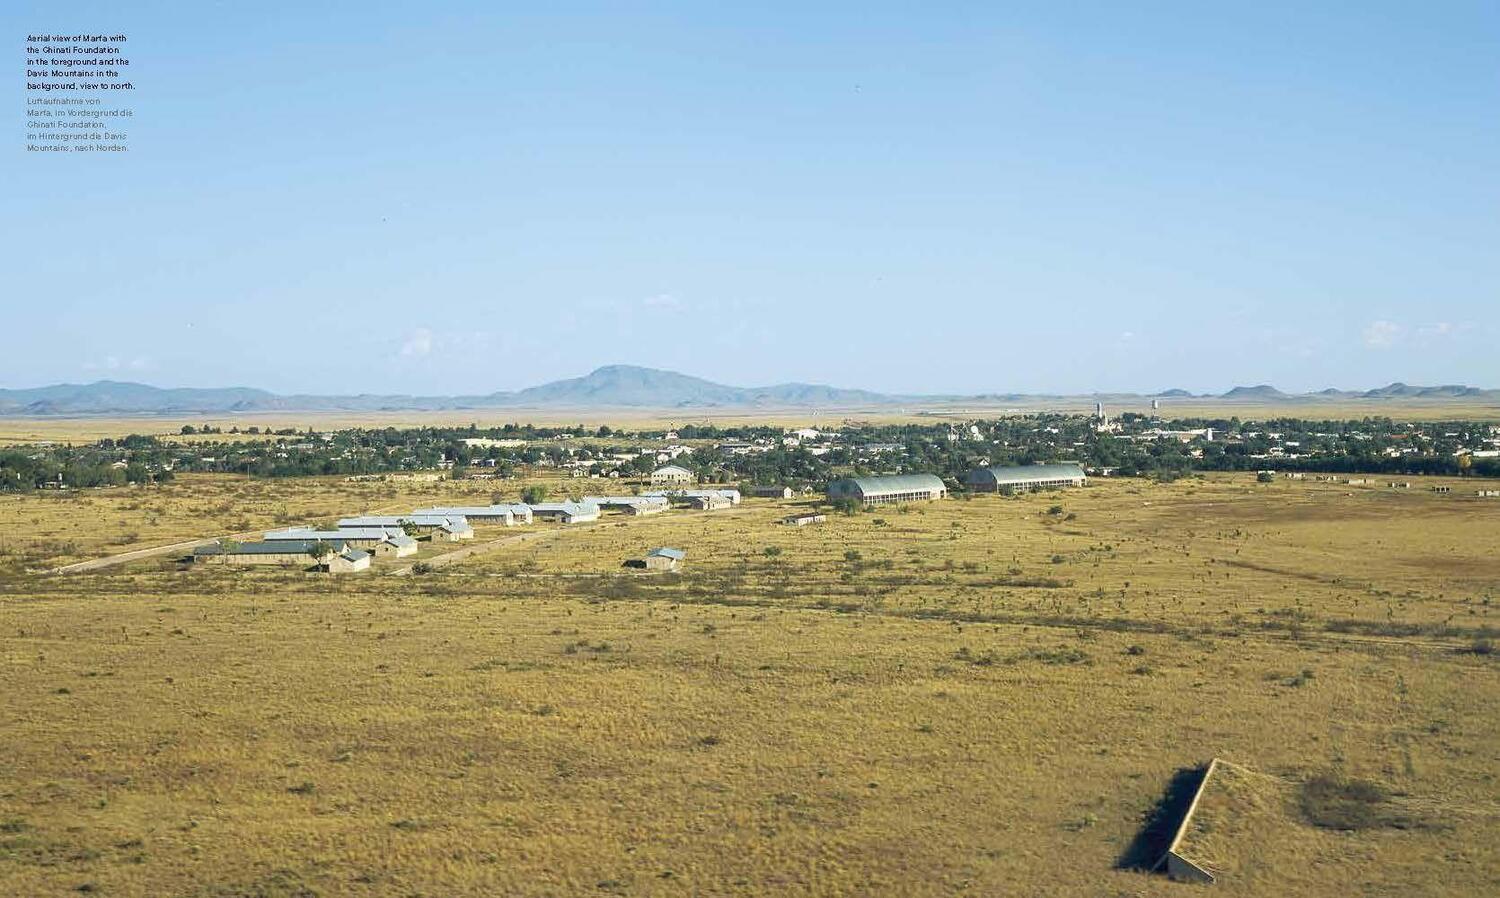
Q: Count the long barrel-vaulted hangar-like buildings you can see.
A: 2